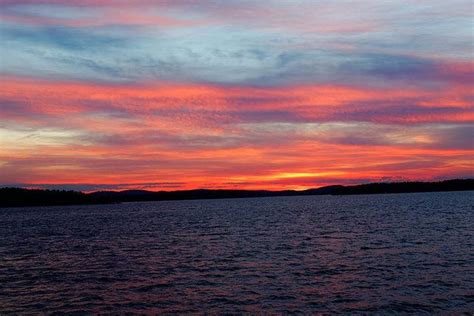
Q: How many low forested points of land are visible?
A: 2